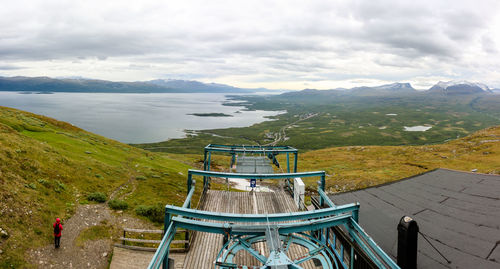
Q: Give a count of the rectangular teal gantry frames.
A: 3